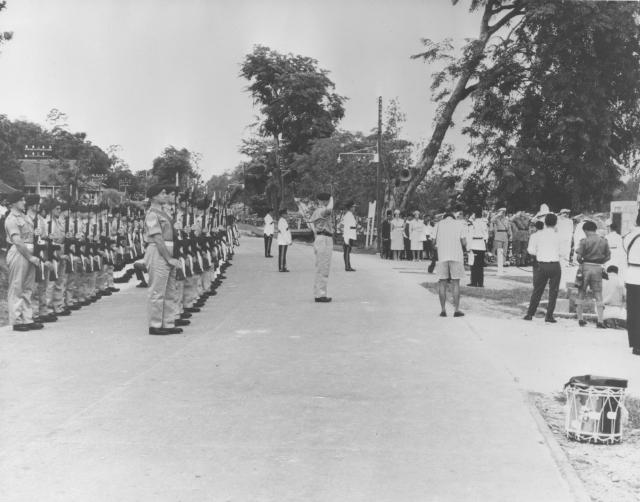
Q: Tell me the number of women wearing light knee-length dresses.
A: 2